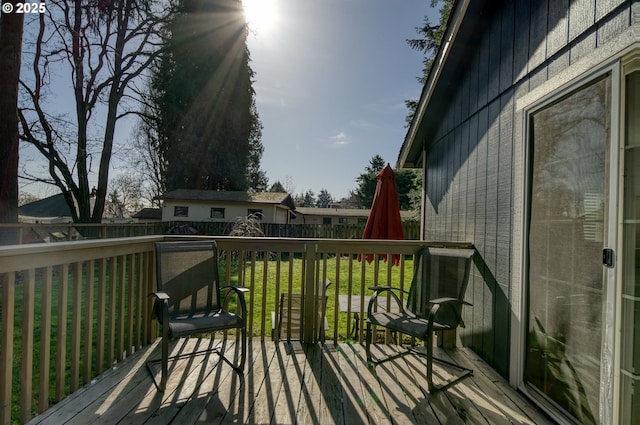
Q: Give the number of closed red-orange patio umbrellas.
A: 1